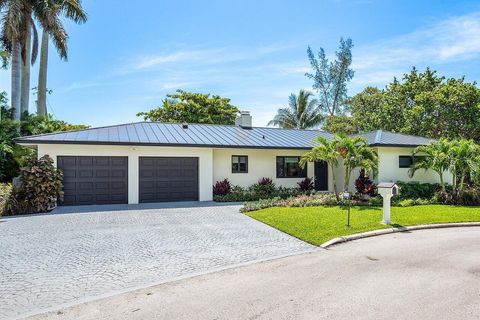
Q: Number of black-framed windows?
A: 3